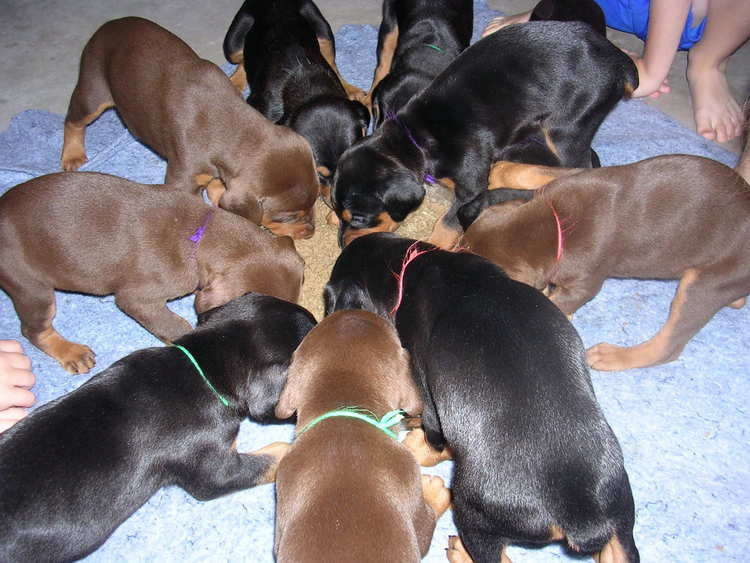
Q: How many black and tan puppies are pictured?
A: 5